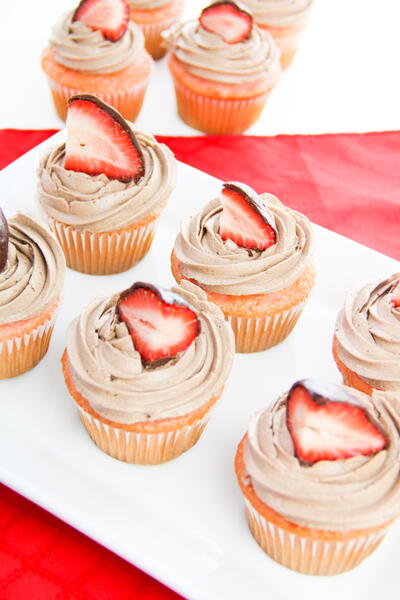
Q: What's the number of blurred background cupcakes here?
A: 4